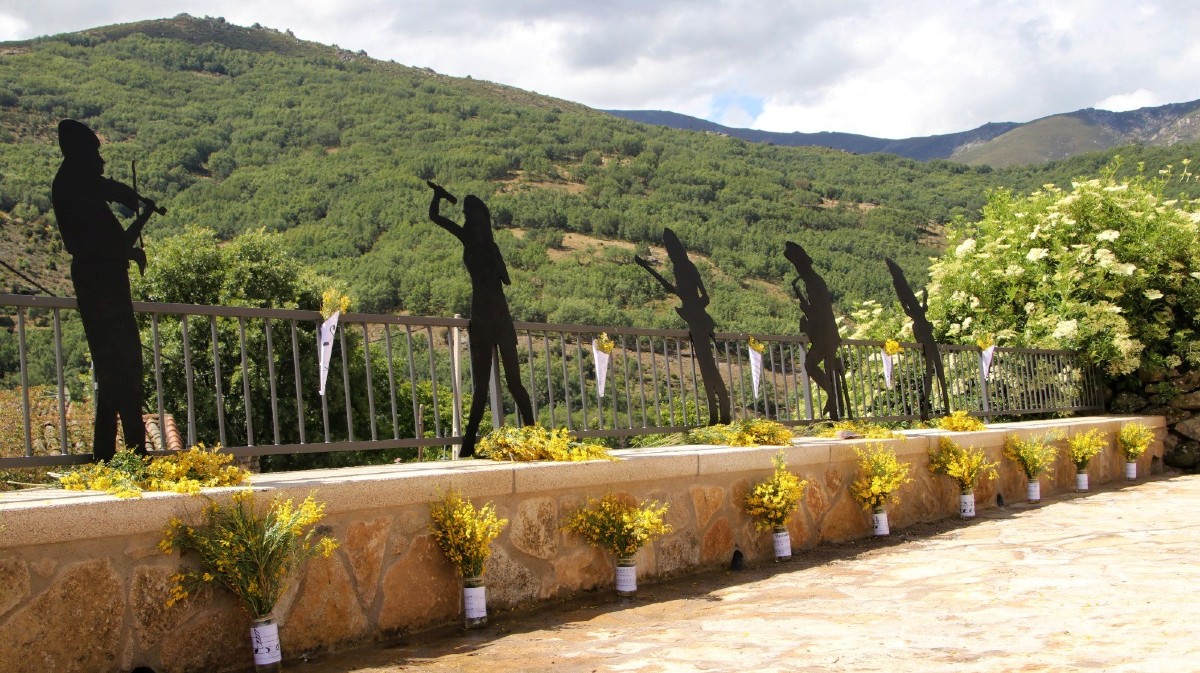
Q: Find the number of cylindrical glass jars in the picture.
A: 9